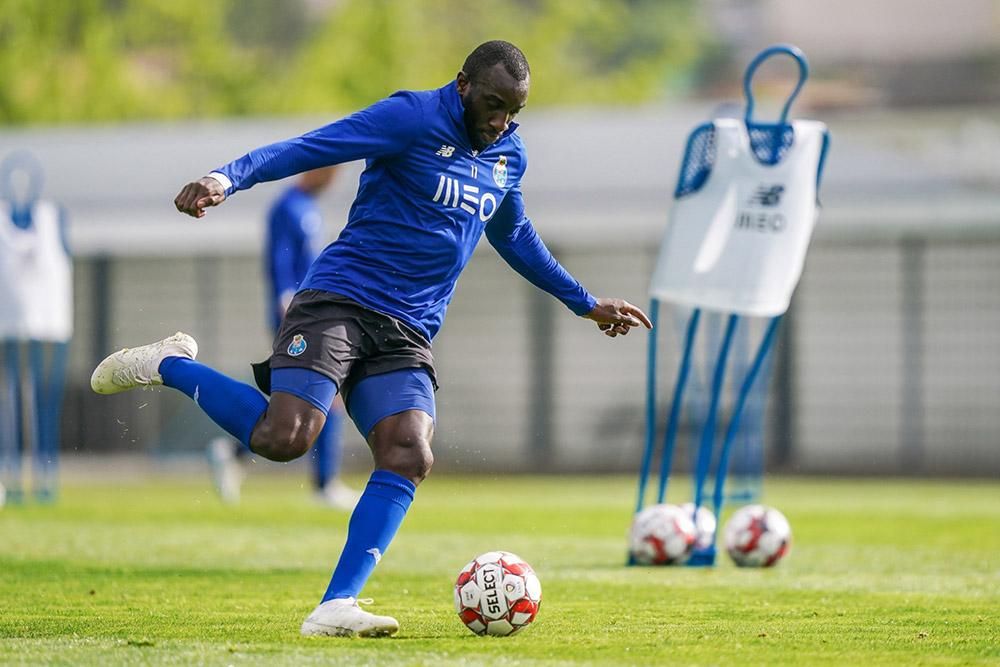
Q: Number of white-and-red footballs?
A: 4